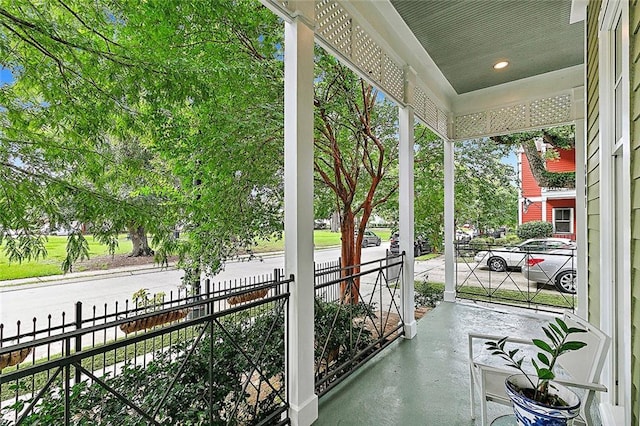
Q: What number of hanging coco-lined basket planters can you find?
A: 3